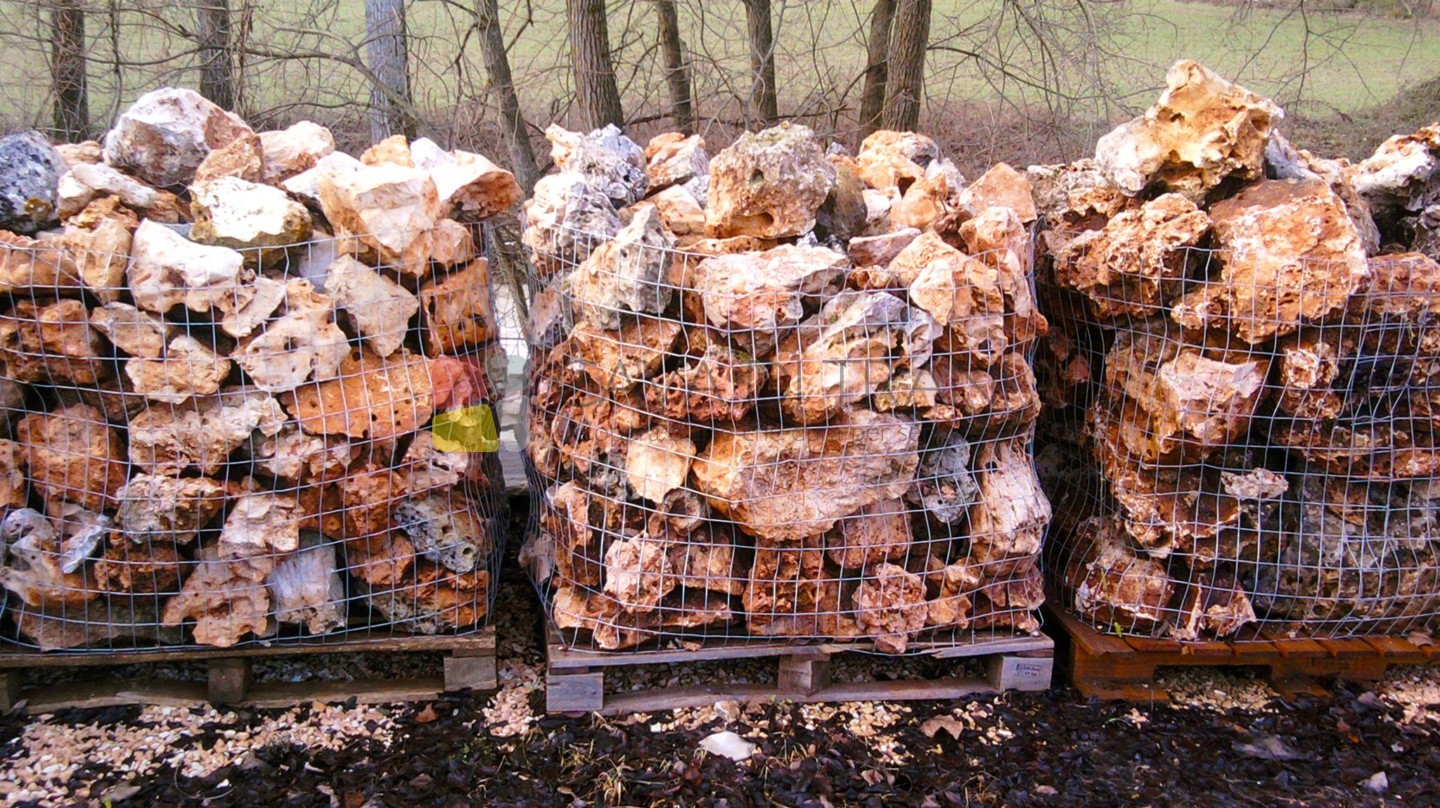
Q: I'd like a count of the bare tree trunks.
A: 9